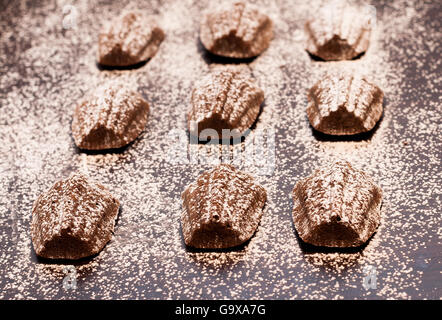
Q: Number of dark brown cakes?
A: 9